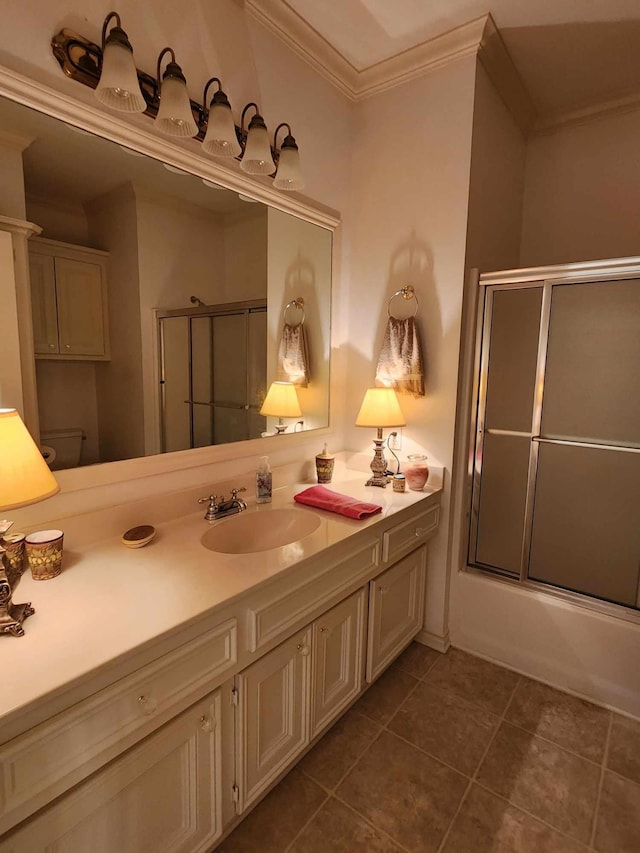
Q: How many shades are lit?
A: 2